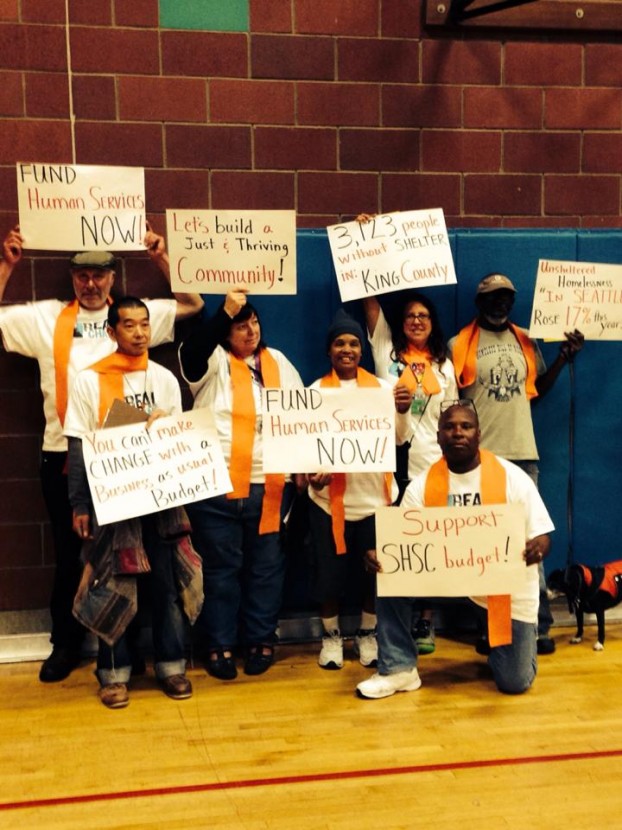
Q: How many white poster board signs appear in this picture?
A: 7